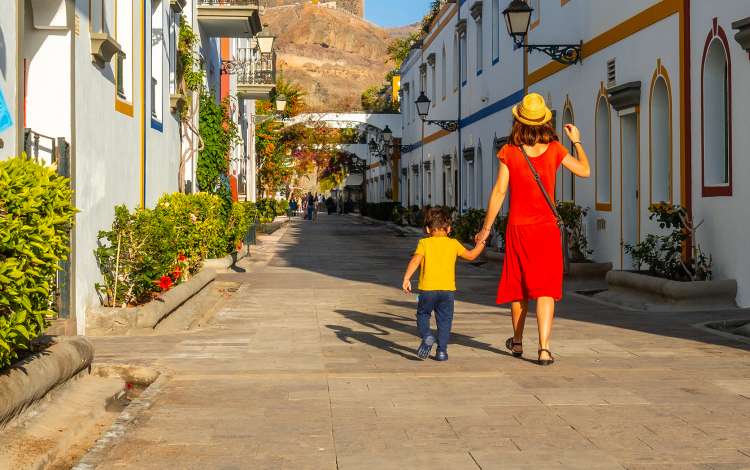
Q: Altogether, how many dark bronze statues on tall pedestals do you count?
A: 0